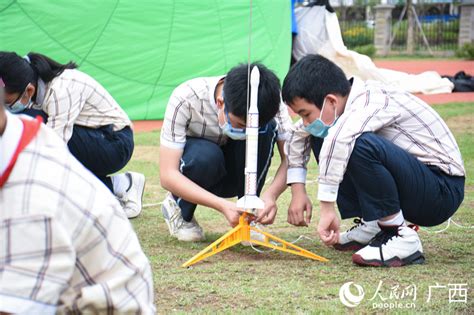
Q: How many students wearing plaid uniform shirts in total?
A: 4